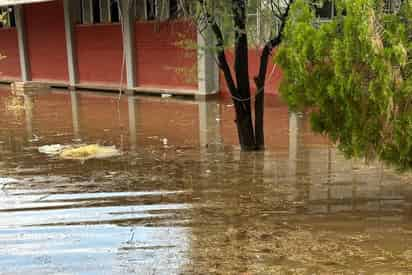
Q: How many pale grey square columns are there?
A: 4